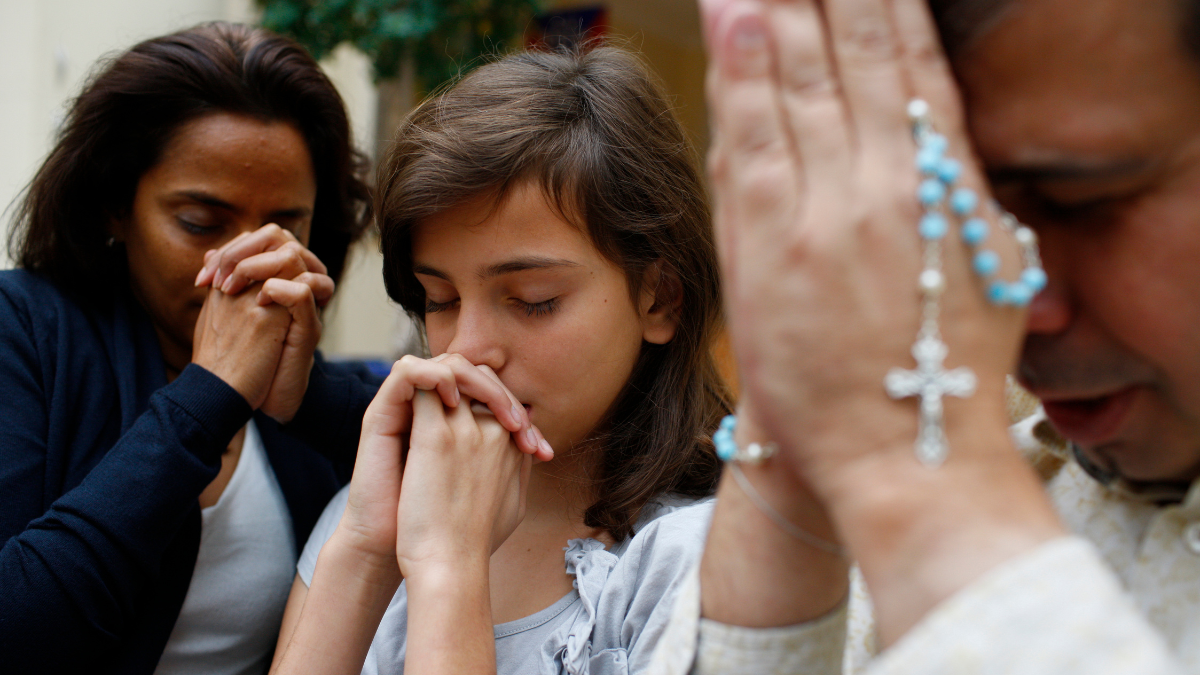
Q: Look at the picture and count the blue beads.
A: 14